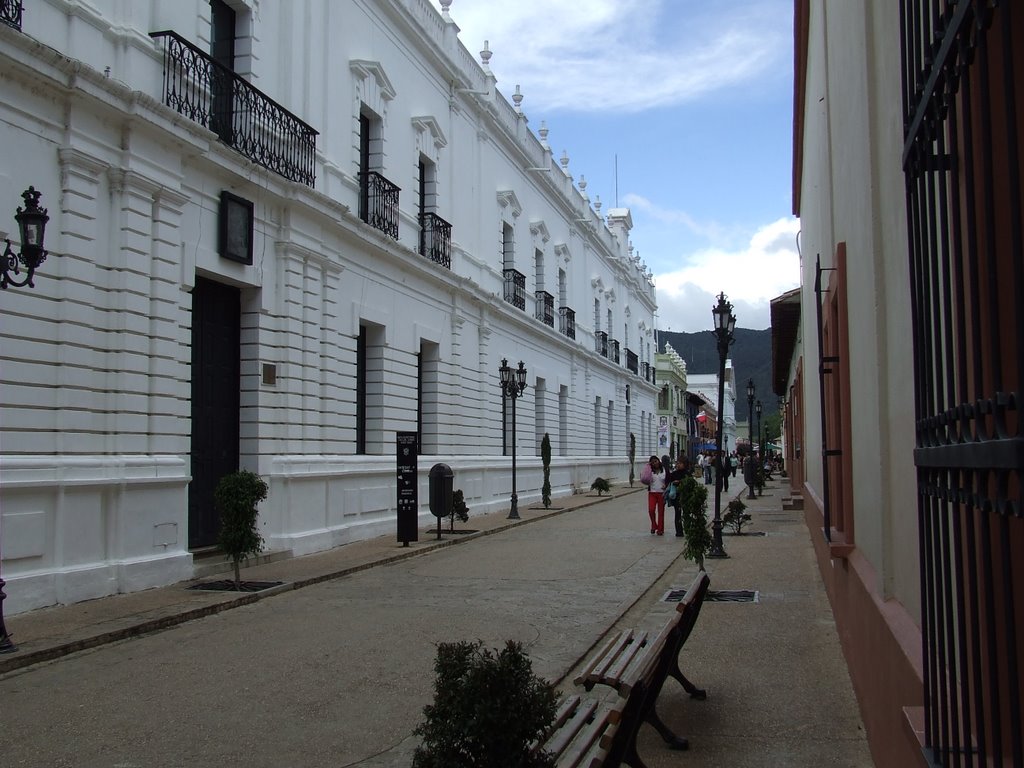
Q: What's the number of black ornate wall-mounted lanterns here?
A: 1